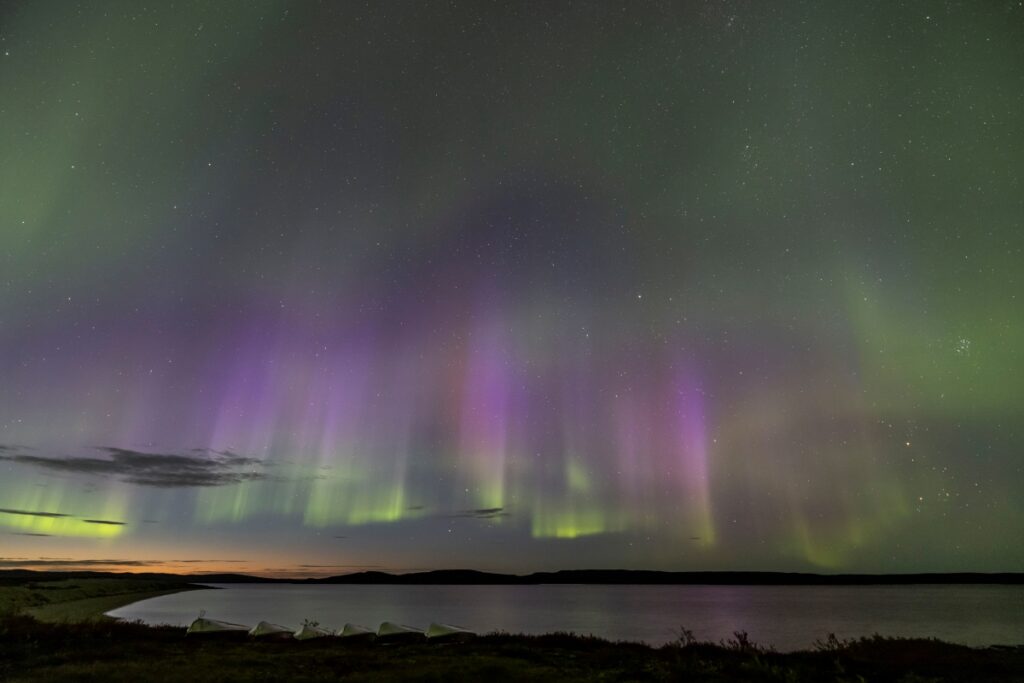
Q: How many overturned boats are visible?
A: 6